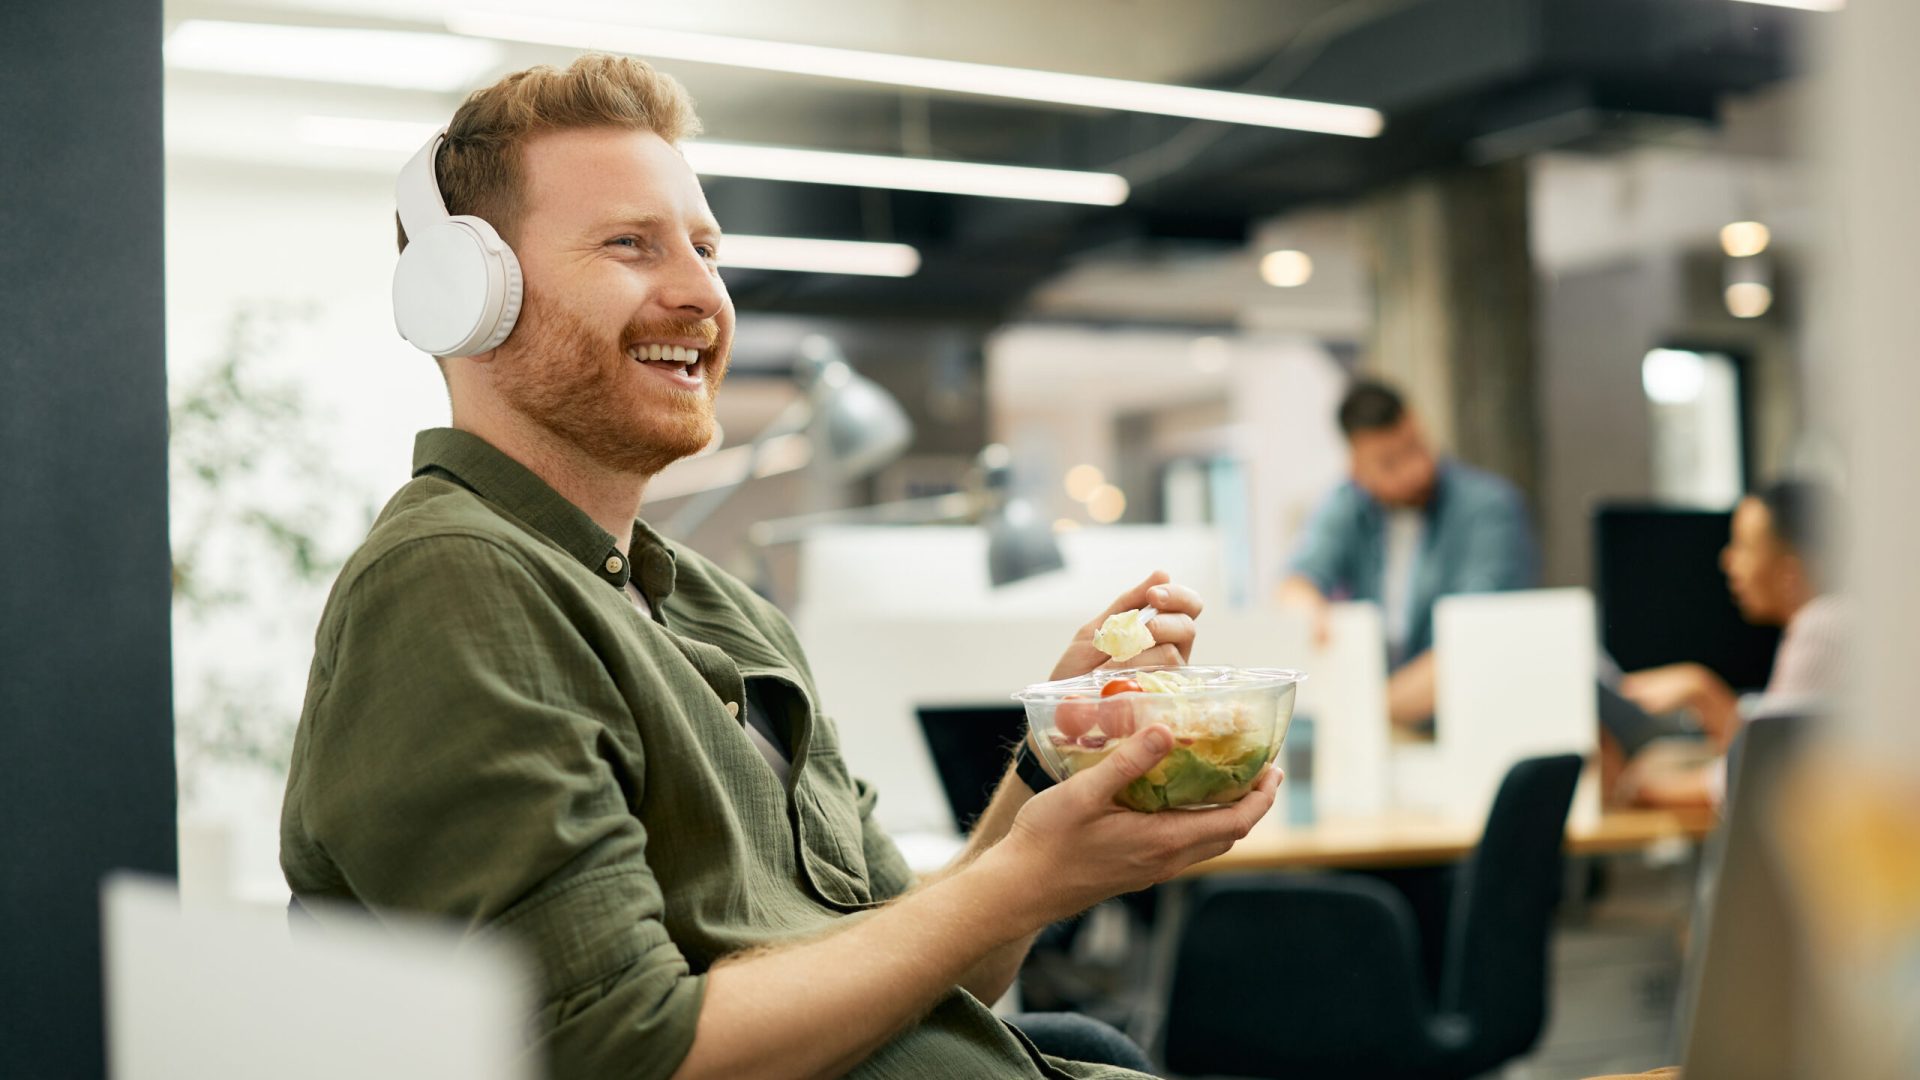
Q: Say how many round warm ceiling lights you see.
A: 3